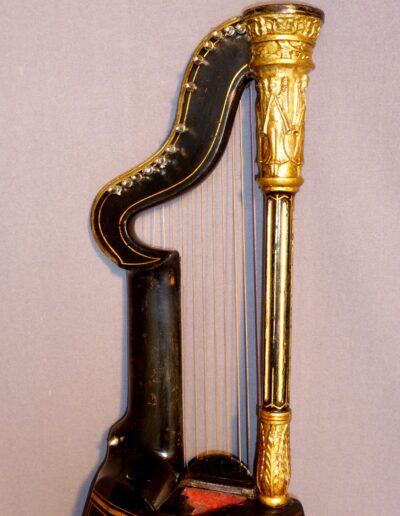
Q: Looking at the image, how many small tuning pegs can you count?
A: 13